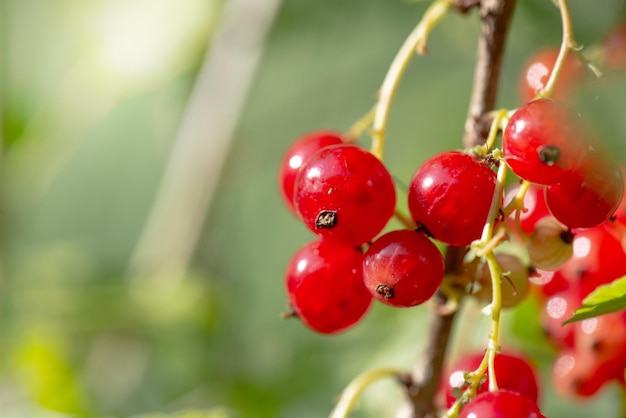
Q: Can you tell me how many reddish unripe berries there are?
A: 2